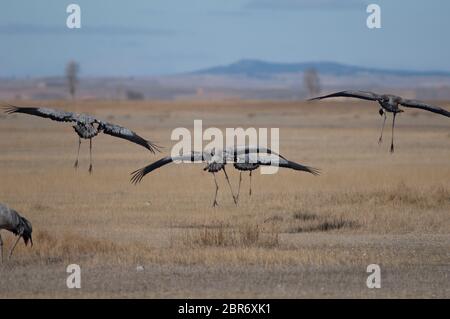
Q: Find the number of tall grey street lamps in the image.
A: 0